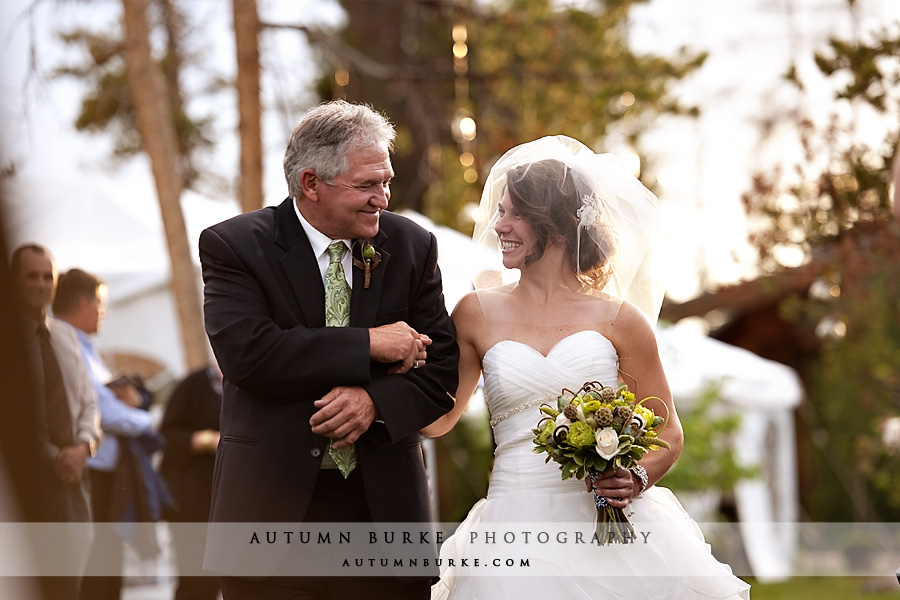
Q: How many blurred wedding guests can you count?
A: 3